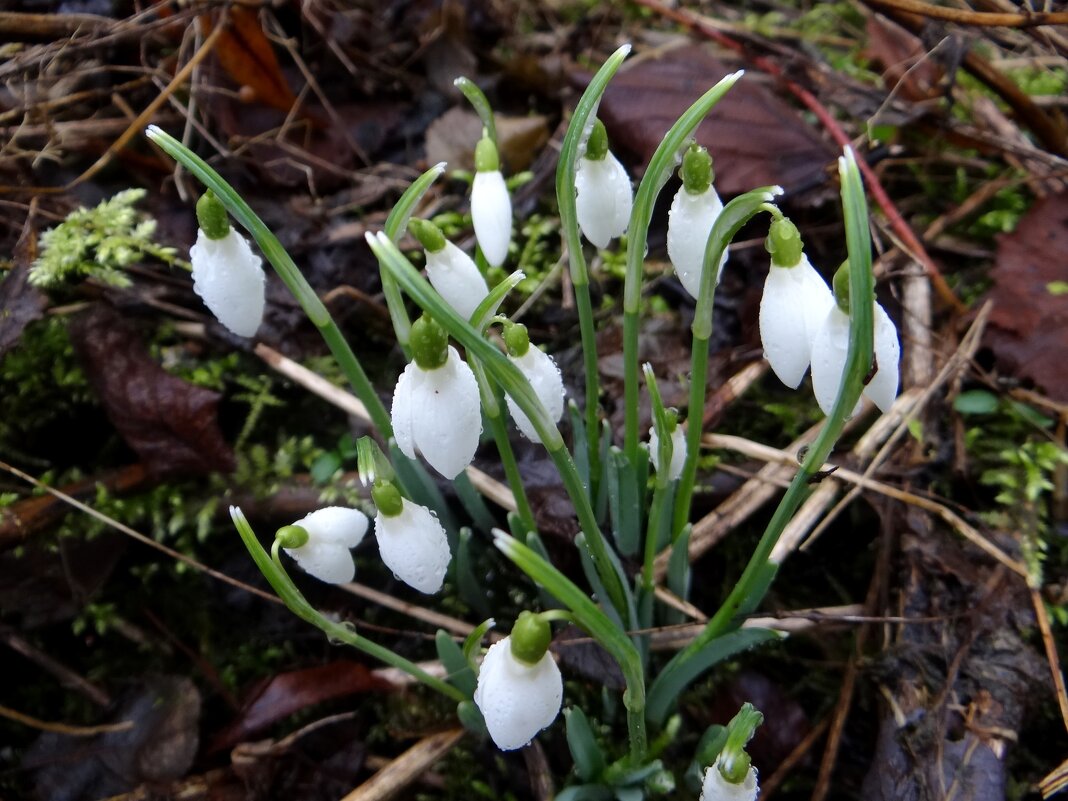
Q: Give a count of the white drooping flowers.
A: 14